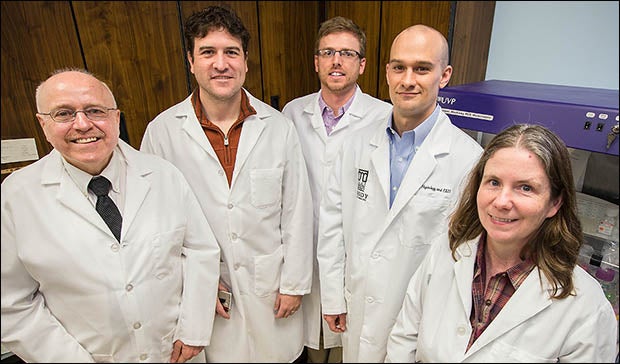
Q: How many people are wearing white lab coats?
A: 5